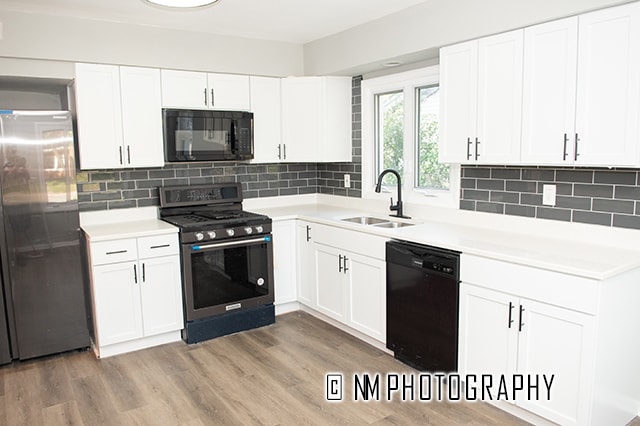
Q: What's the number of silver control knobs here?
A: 5